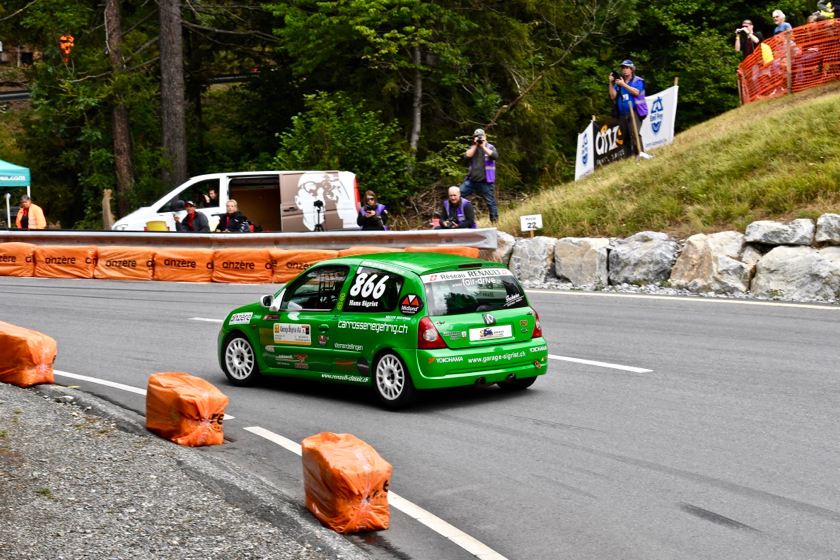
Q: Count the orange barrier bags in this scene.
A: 11